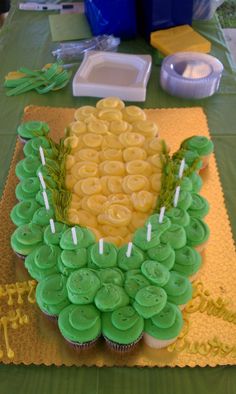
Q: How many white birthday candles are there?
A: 11